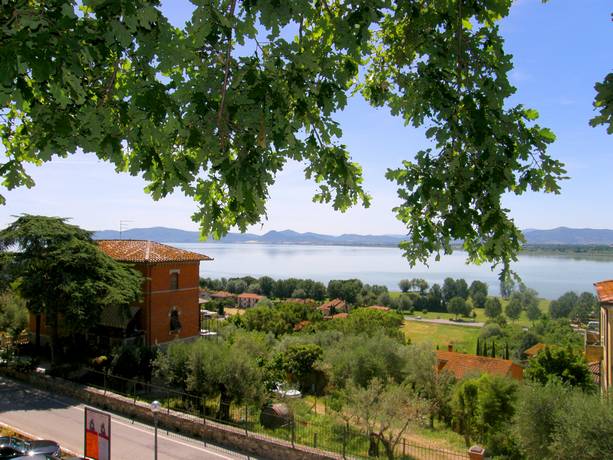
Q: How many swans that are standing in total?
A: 0